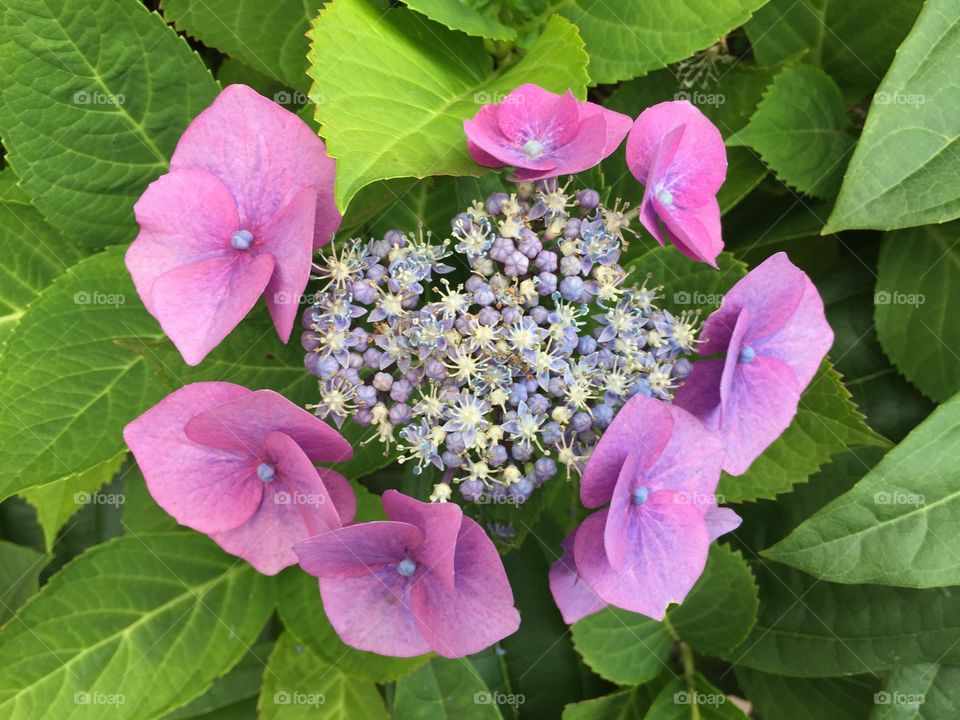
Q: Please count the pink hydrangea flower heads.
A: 7